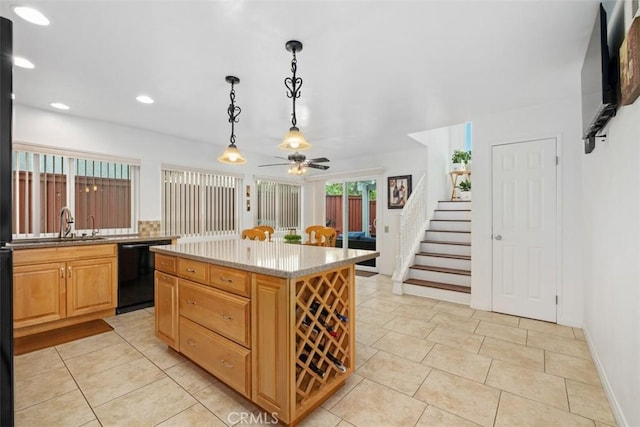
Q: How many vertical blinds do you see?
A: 3